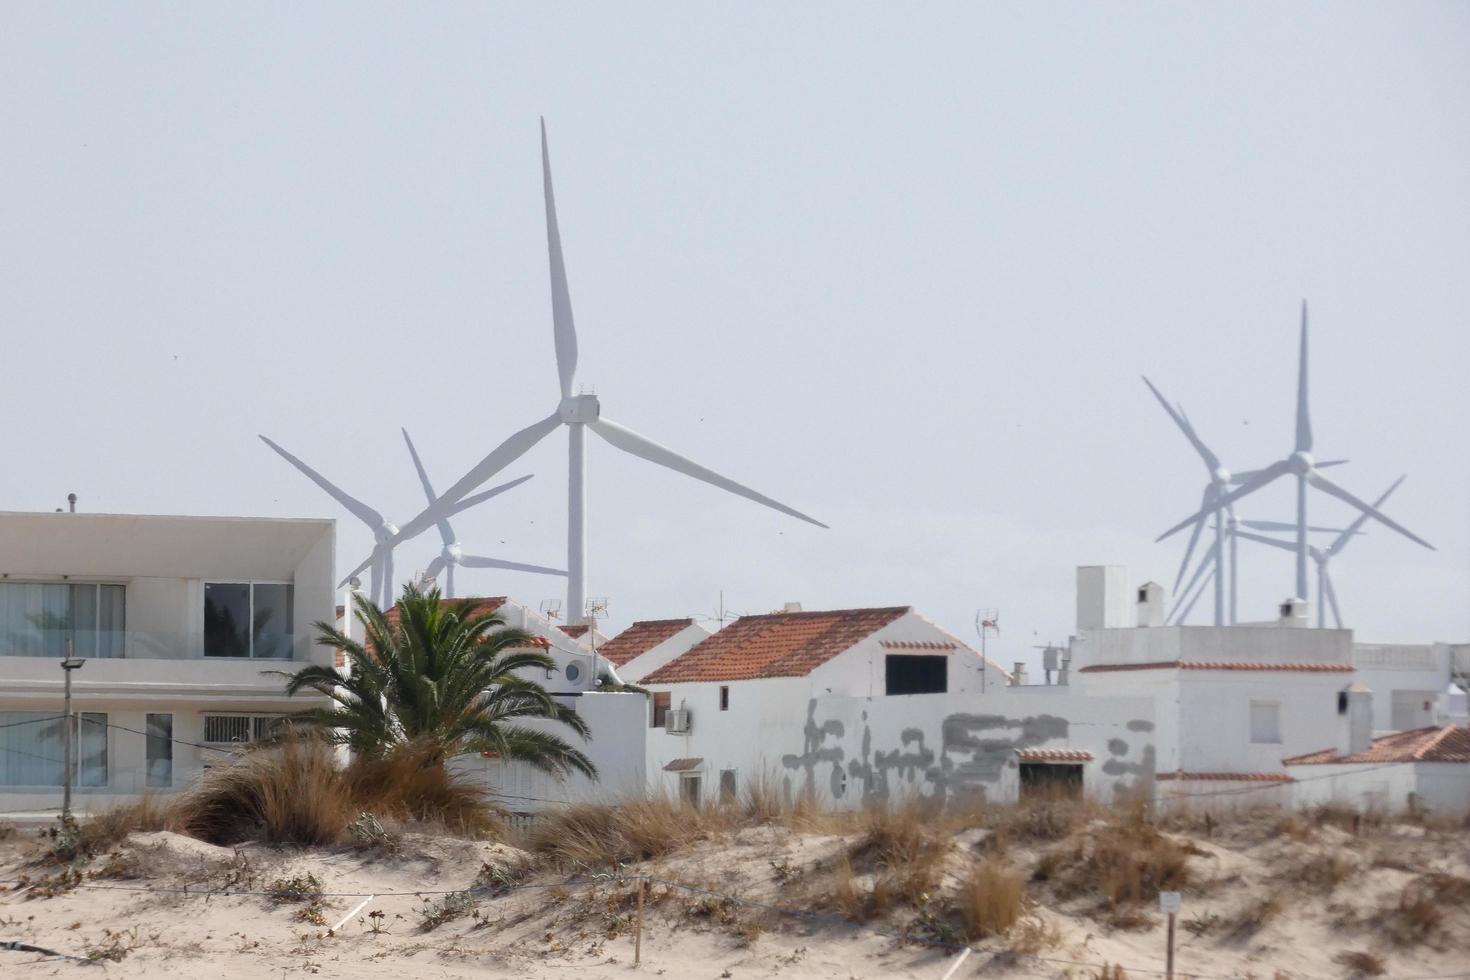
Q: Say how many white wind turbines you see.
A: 7